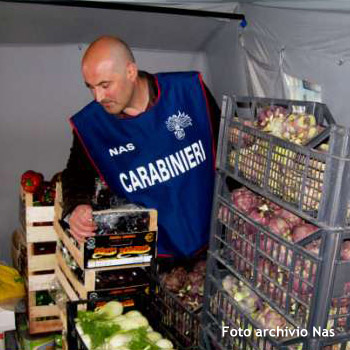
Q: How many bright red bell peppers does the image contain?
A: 1